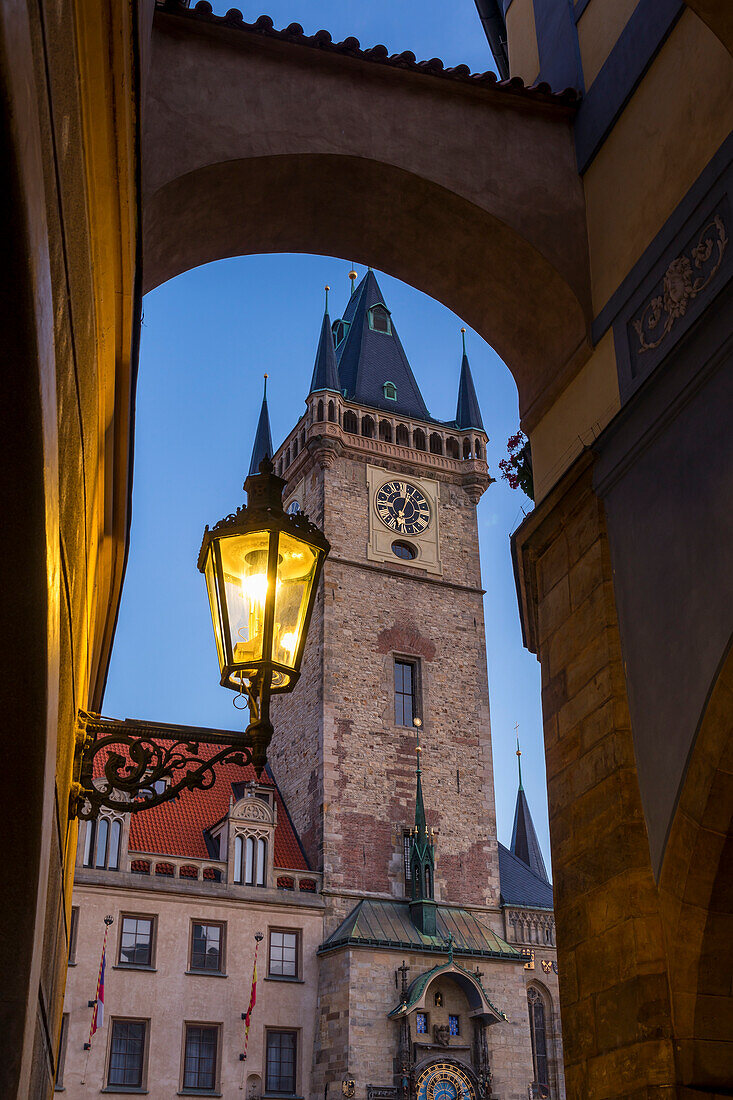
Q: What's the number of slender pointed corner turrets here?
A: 3